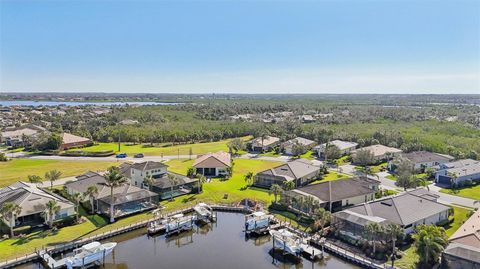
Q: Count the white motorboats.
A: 5